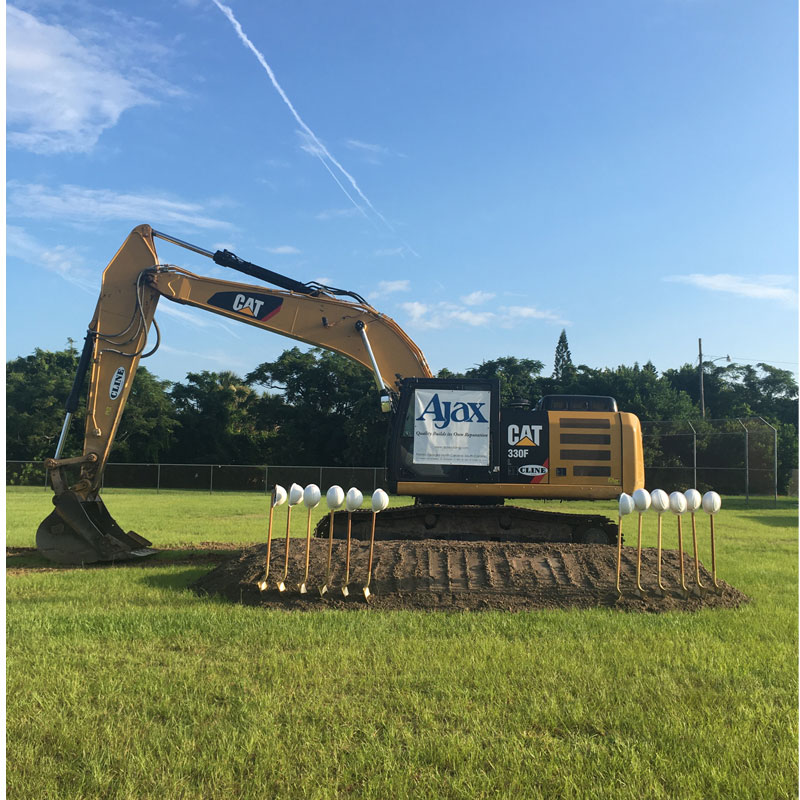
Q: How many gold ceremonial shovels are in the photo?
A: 12